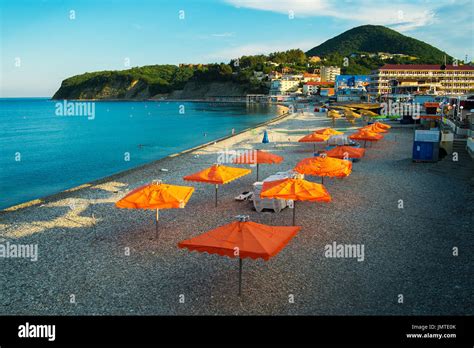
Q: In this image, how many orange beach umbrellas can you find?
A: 12